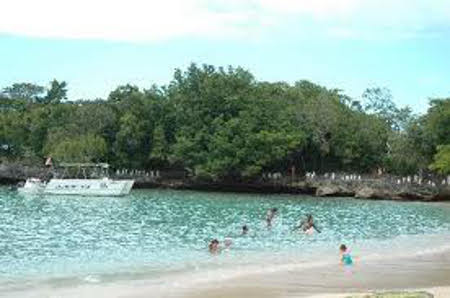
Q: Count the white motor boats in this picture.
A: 1